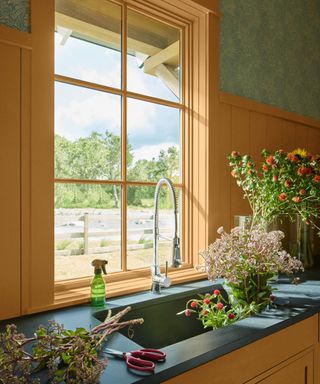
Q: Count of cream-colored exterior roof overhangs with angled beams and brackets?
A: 1